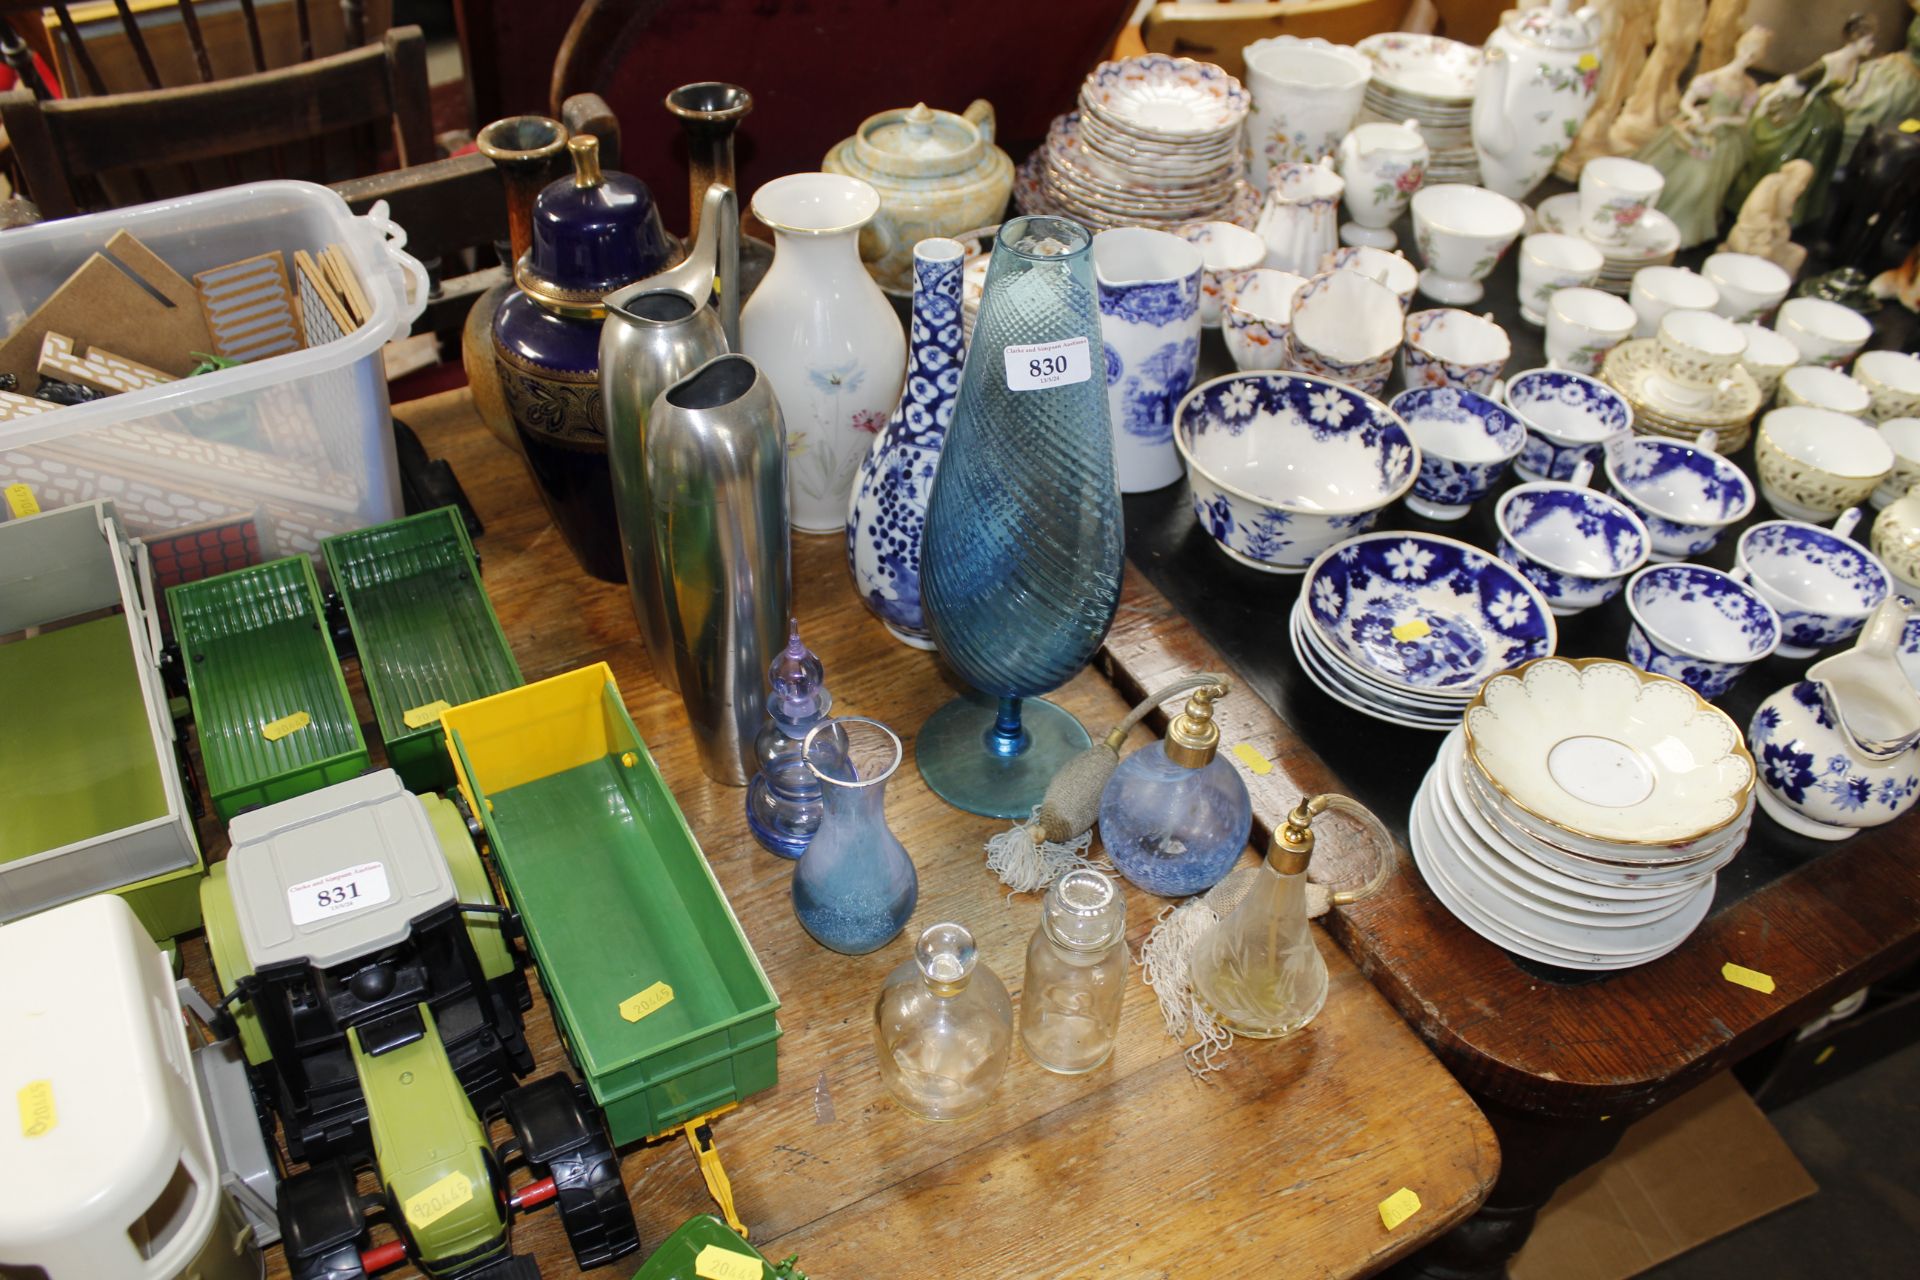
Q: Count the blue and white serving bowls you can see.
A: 1